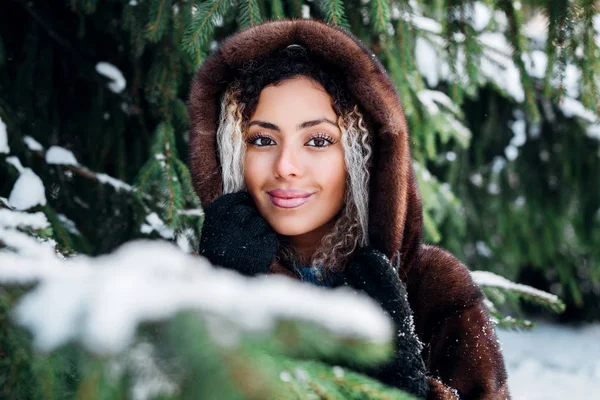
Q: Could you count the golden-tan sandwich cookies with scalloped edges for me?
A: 0